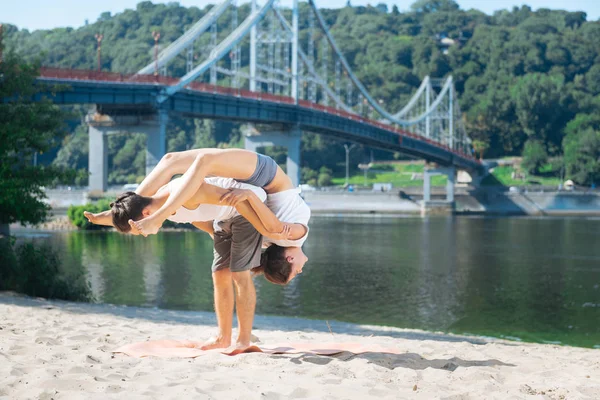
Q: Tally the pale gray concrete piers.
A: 3